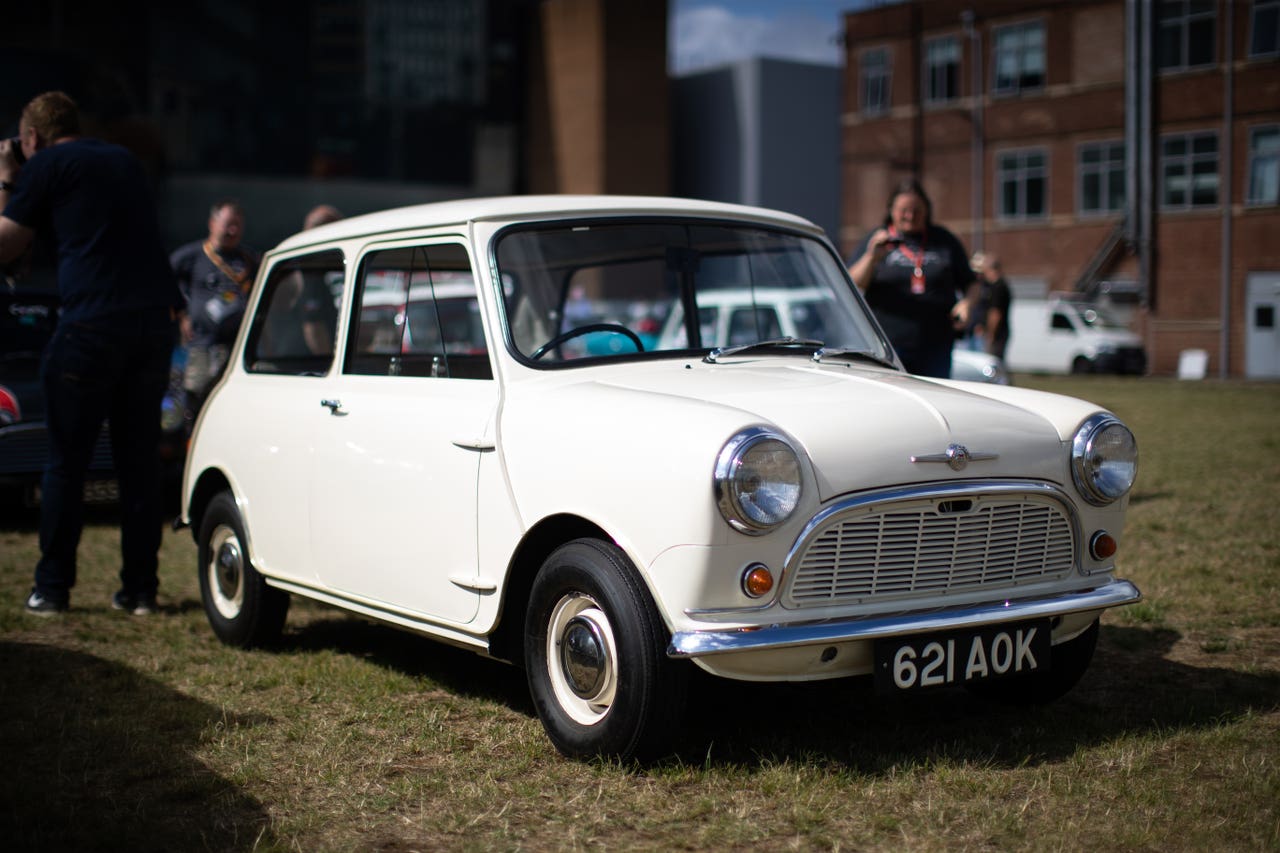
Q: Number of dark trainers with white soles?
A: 2